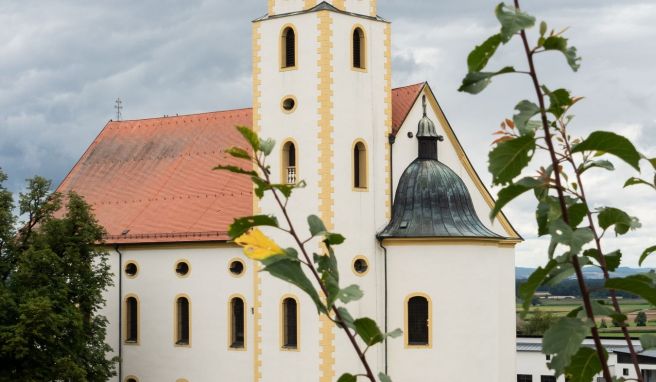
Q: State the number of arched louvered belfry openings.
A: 2